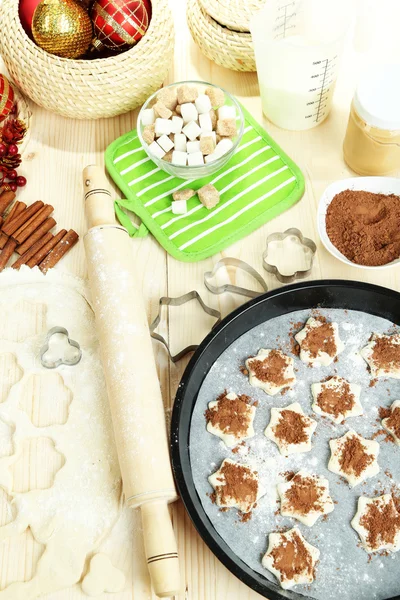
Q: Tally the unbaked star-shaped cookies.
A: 12